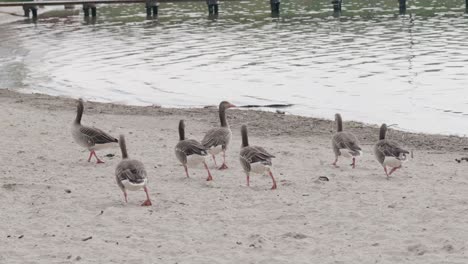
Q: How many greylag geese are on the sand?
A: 7